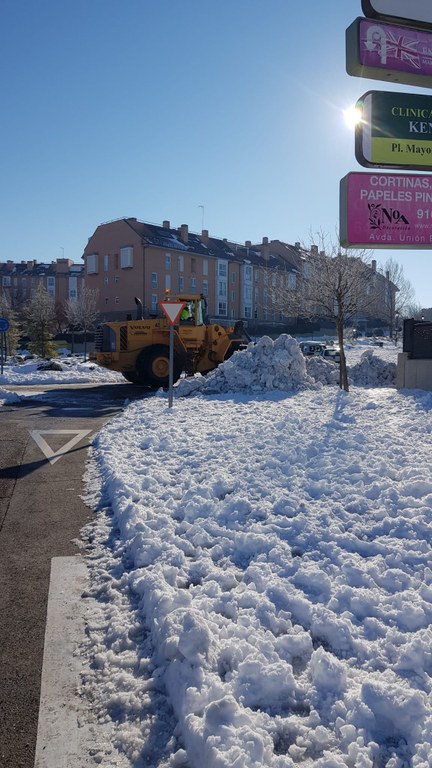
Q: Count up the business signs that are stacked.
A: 4